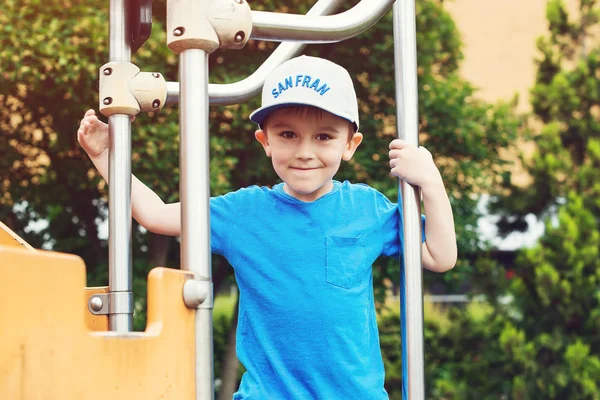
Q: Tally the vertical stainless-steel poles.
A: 3